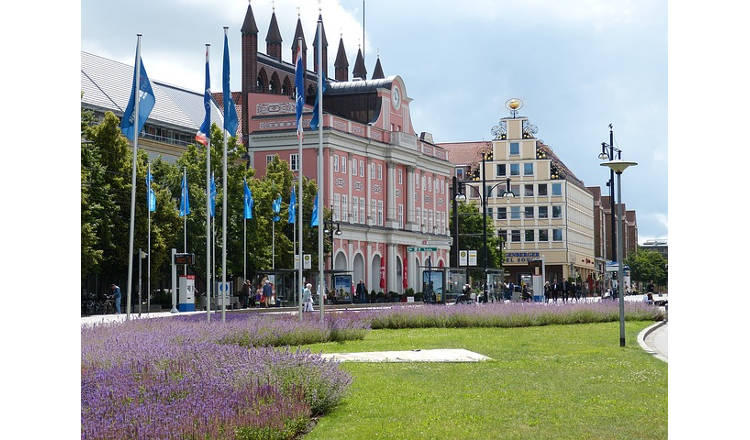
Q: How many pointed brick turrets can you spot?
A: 7